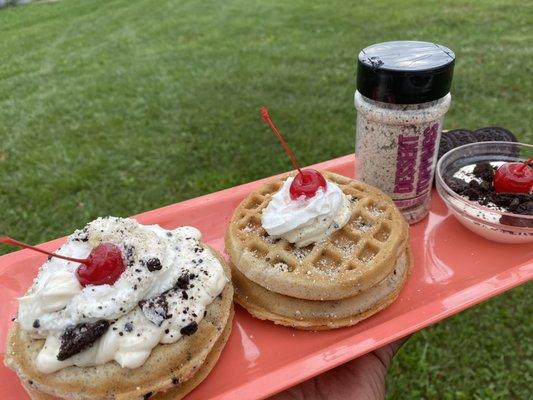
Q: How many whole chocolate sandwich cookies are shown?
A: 3